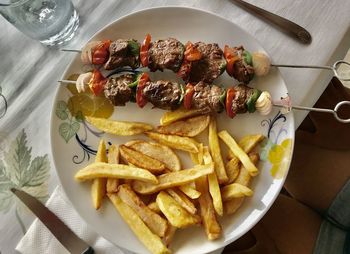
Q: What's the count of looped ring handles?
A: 2